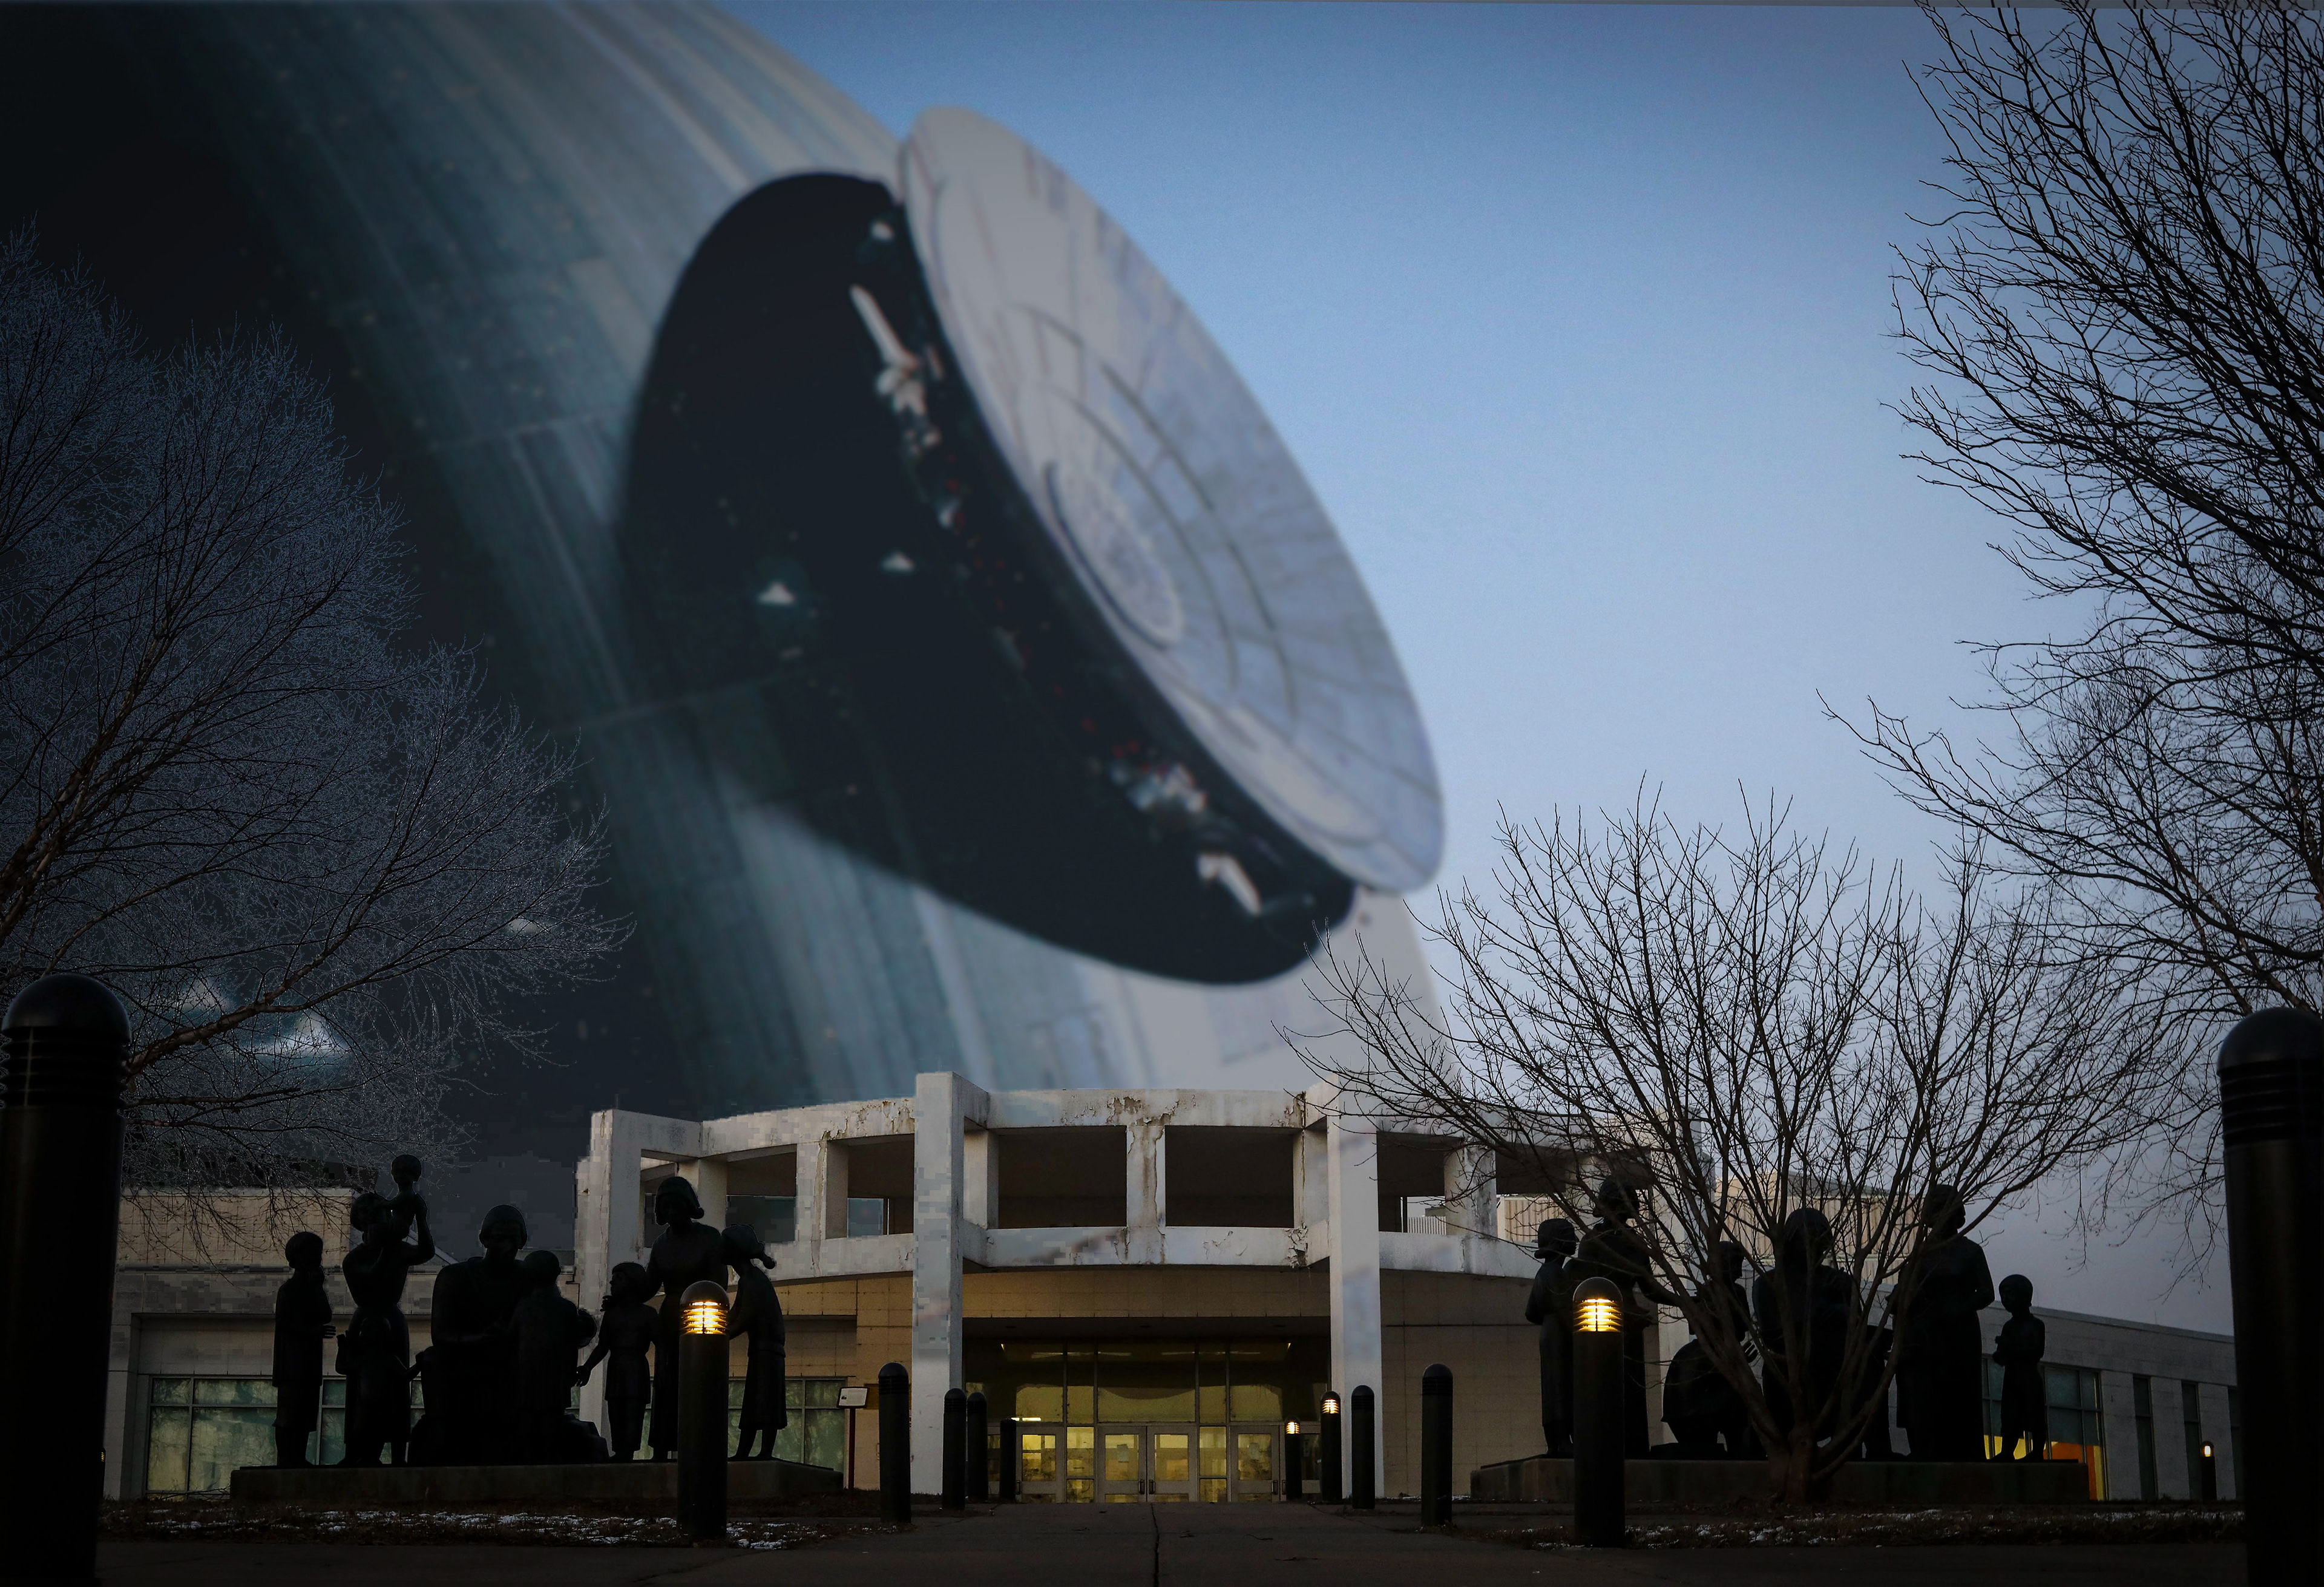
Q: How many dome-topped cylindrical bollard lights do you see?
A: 13